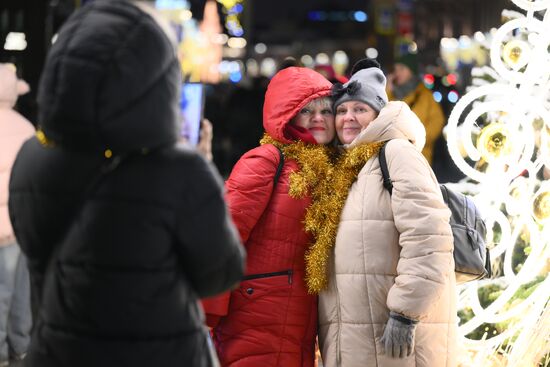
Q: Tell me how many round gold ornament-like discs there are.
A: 3